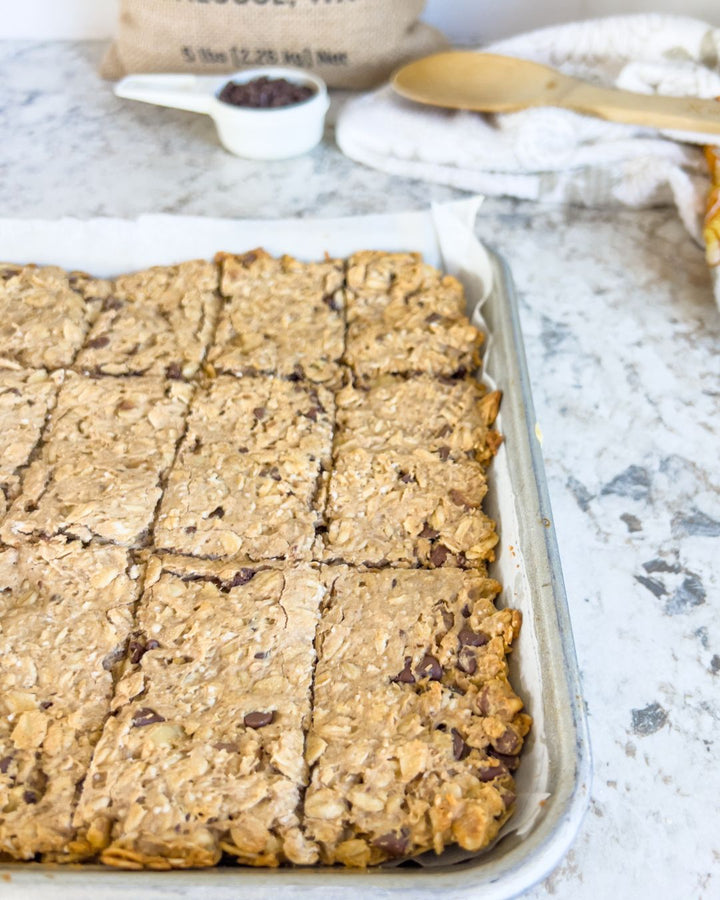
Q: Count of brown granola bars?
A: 11